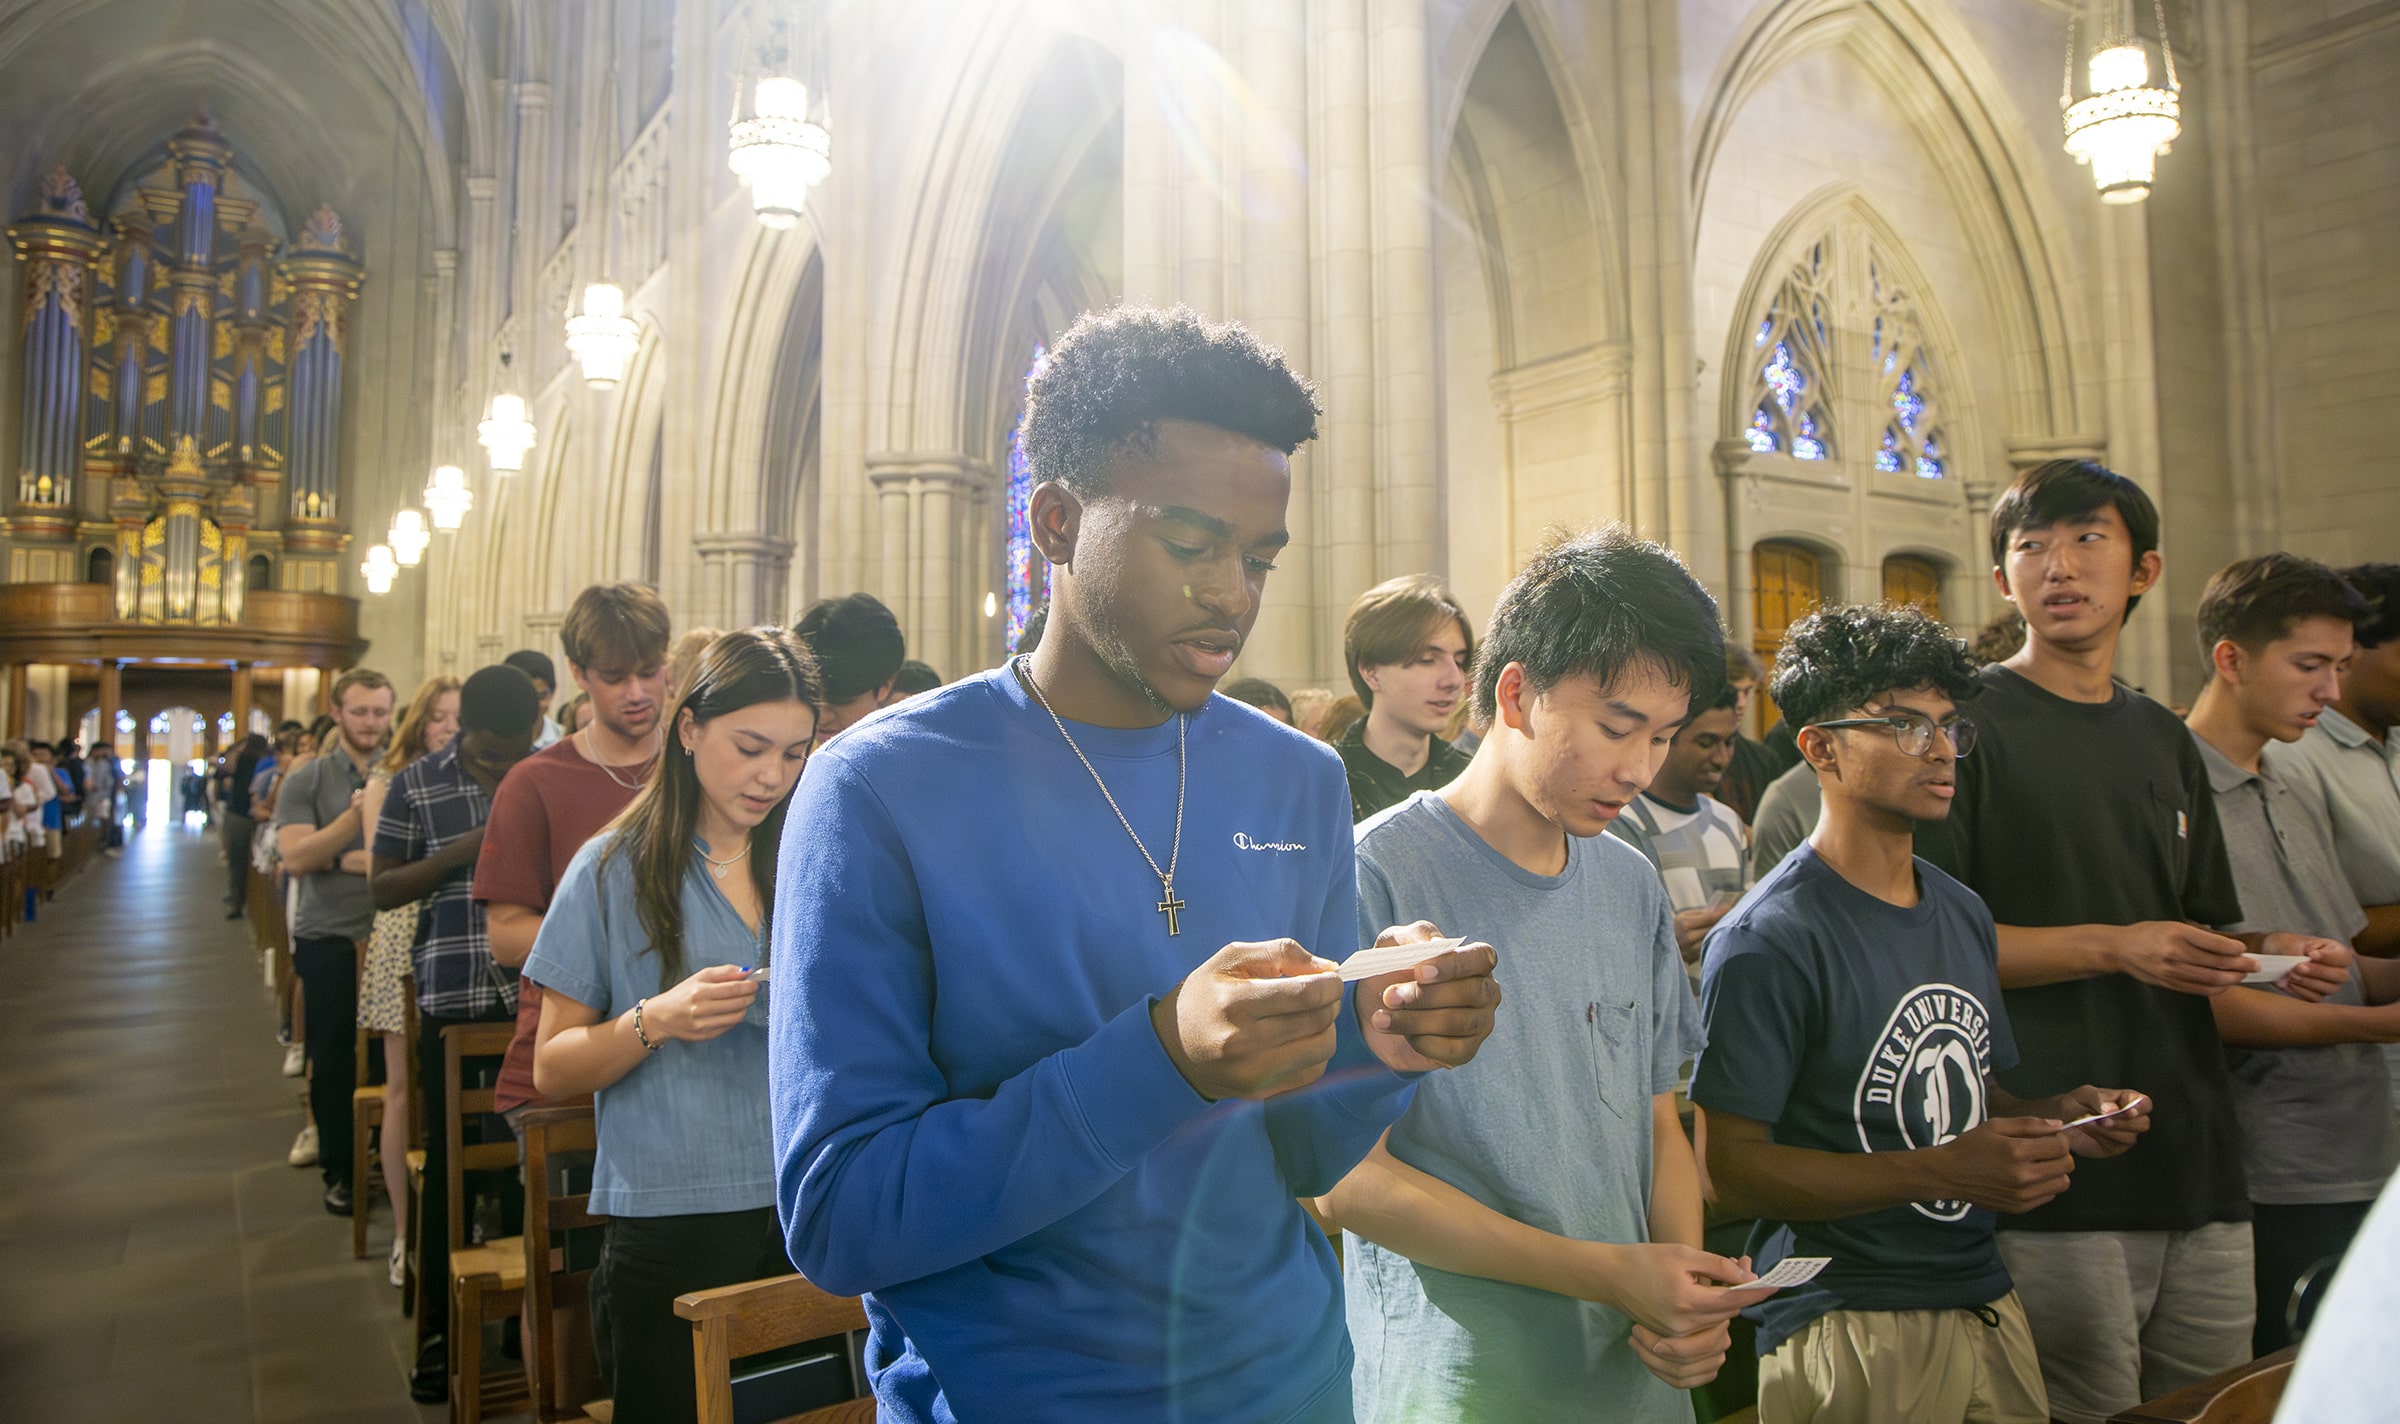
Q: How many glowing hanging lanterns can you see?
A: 7